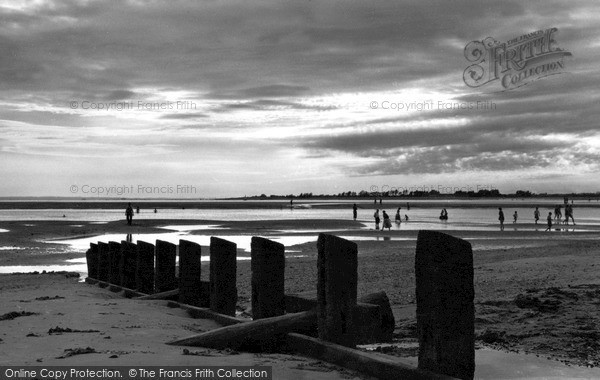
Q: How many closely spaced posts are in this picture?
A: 11